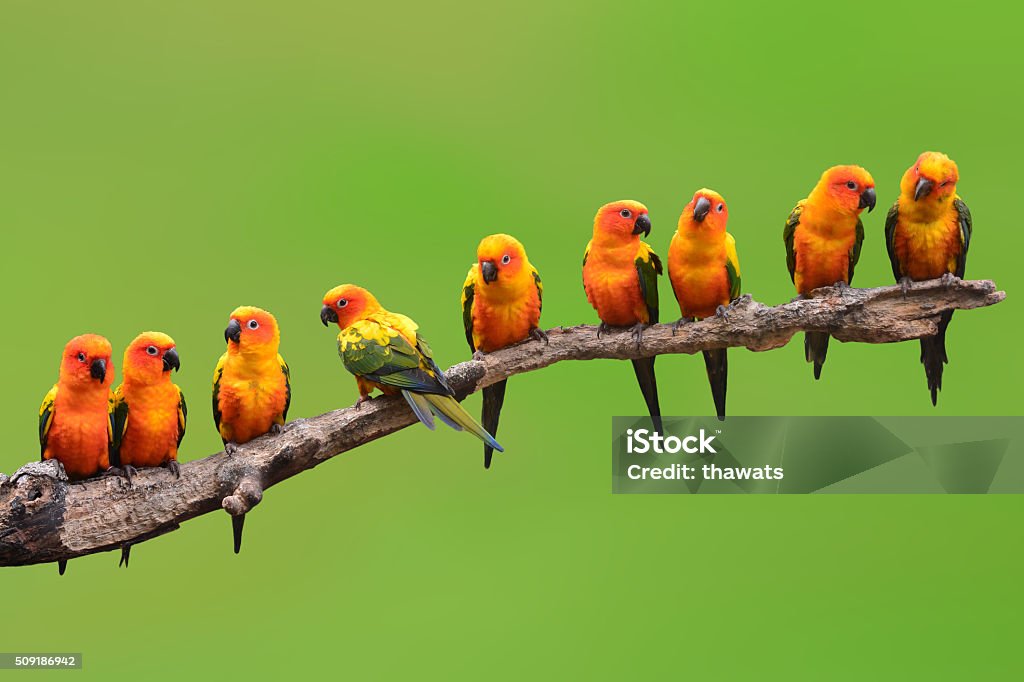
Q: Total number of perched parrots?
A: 9